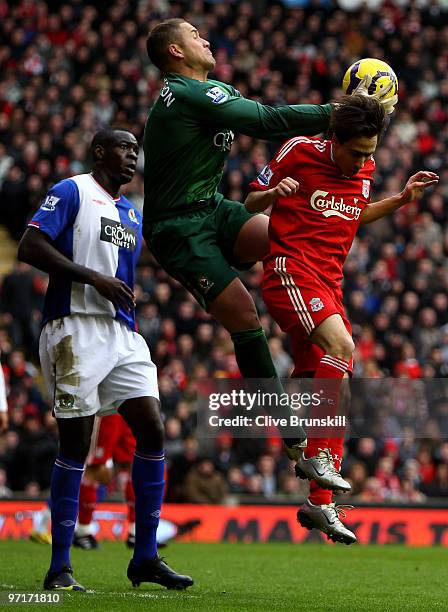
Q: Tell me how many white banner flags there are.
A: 0